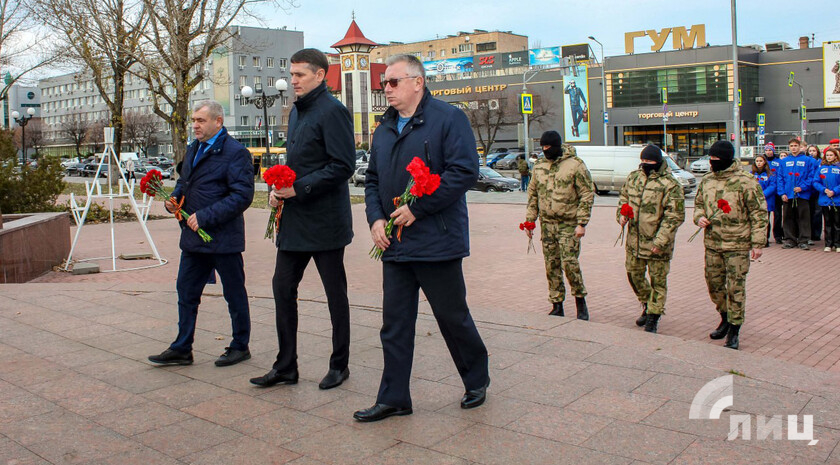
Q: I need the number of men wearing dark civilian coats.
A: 3